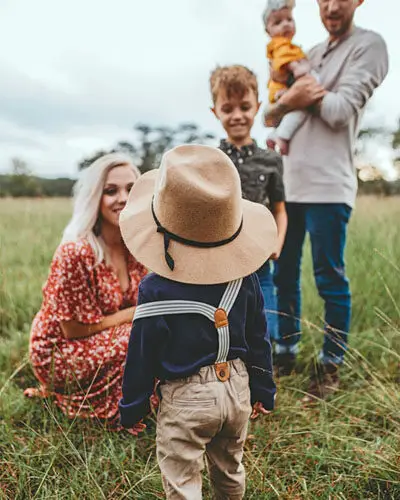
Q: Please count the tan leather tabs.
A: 2